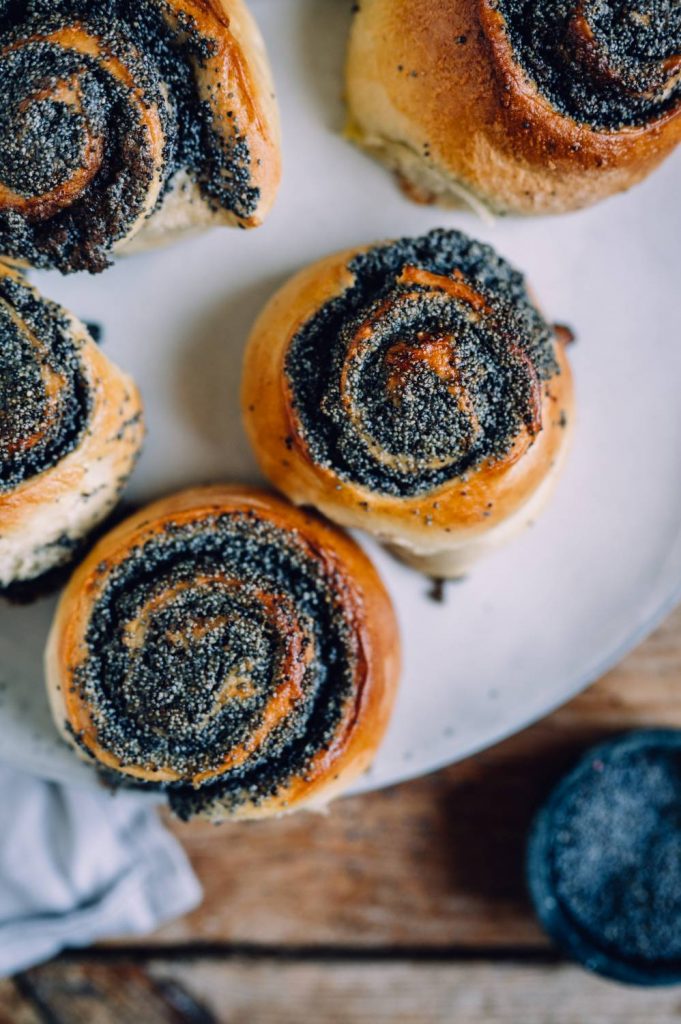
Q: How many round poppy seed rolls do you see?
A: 5